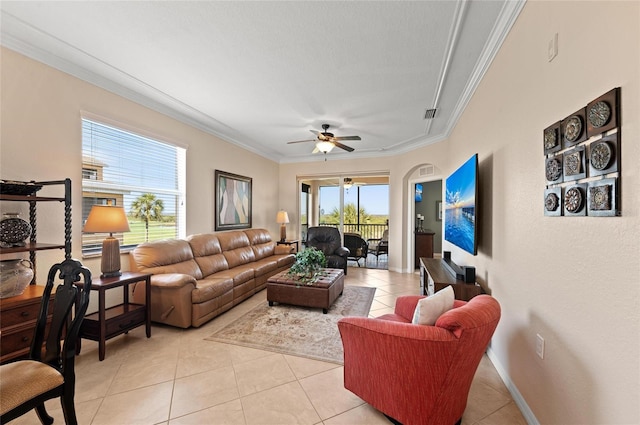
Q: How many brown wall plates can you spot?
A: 9